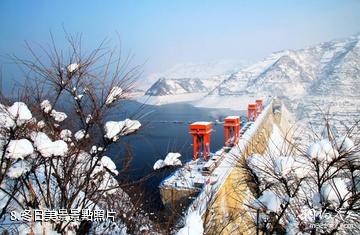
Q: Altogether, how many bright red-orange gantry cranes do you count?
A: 4